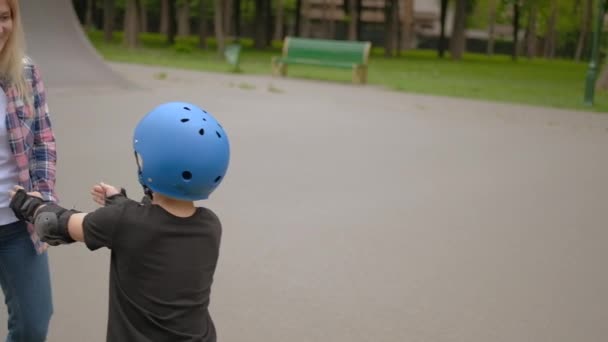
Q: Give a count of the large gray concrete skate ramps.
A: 1